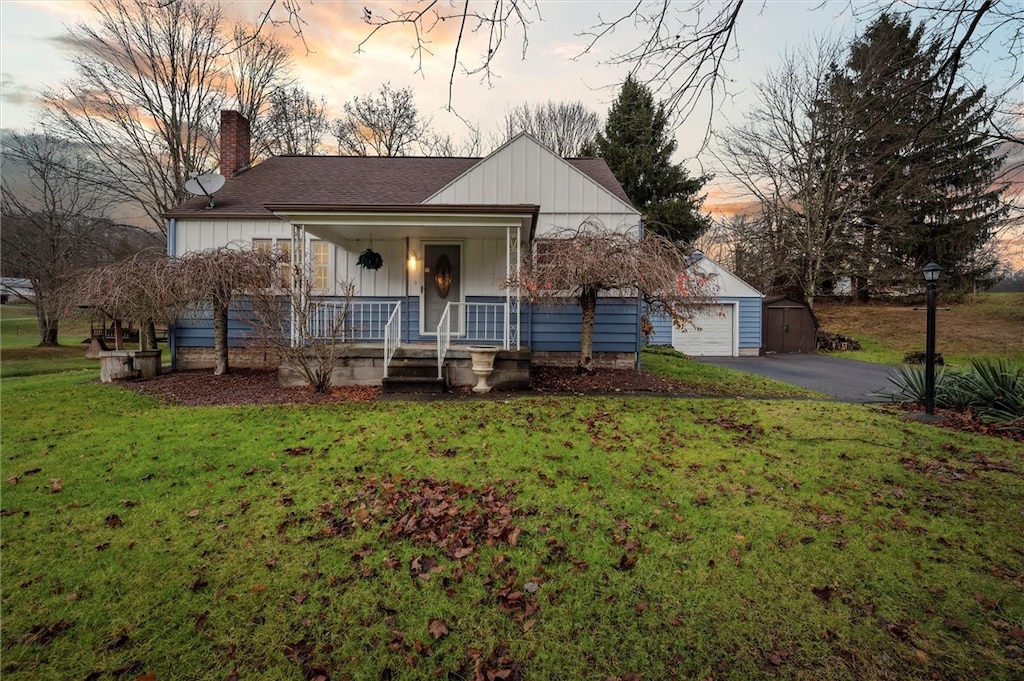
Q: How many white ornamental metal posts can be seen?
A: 2